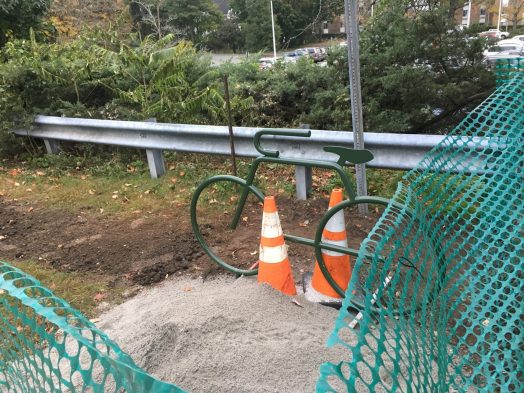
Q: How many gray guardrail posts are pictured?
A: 3